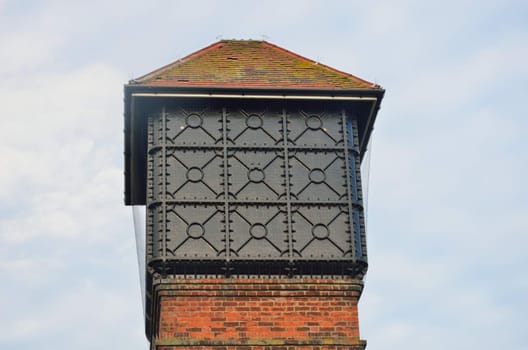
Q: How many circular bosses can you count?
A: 9